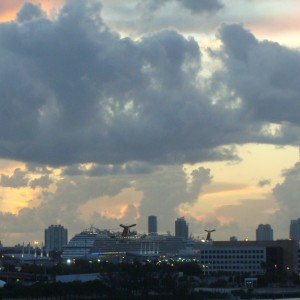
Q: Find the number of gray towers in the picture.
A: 5